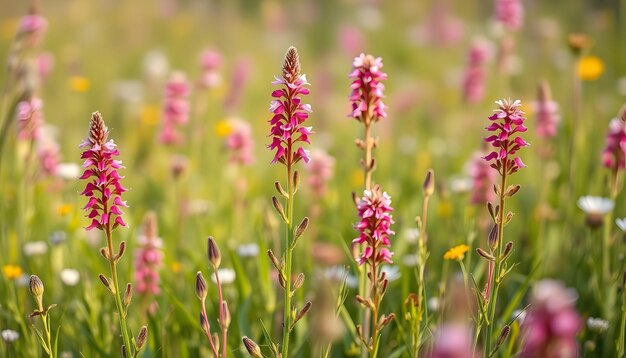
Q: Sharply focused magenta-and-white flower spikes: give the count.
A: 5